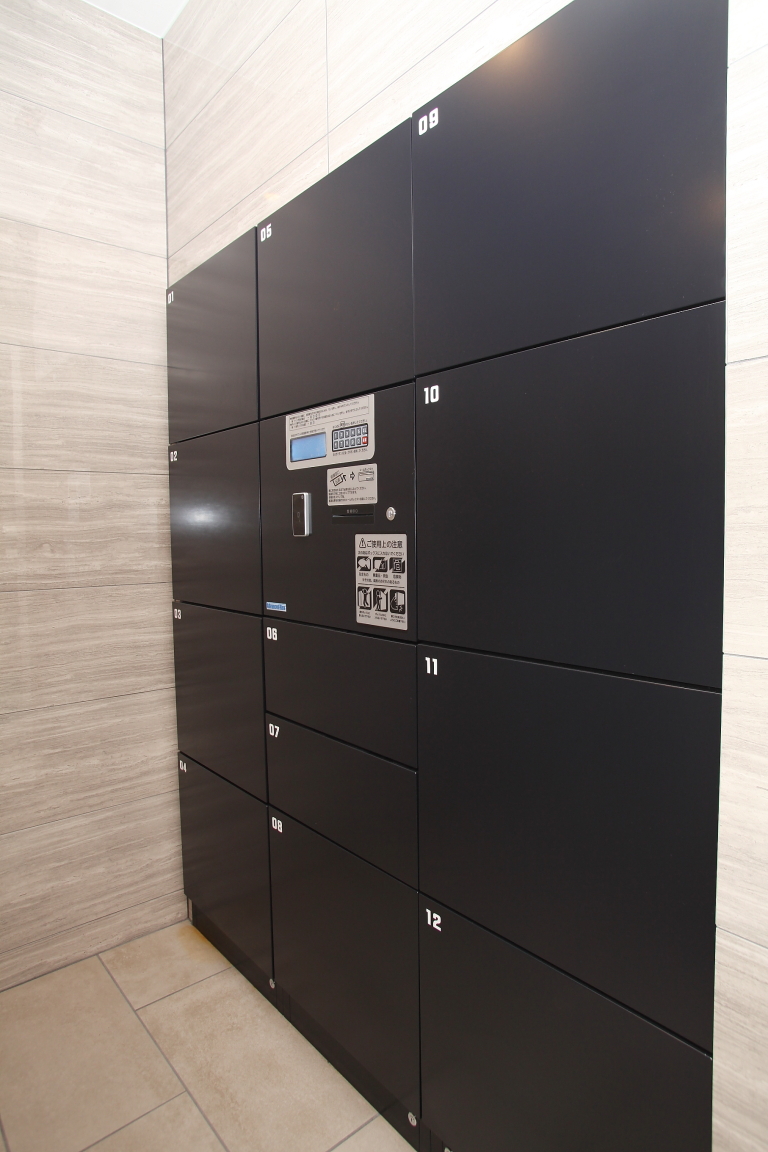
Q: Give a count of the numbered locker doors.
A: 12